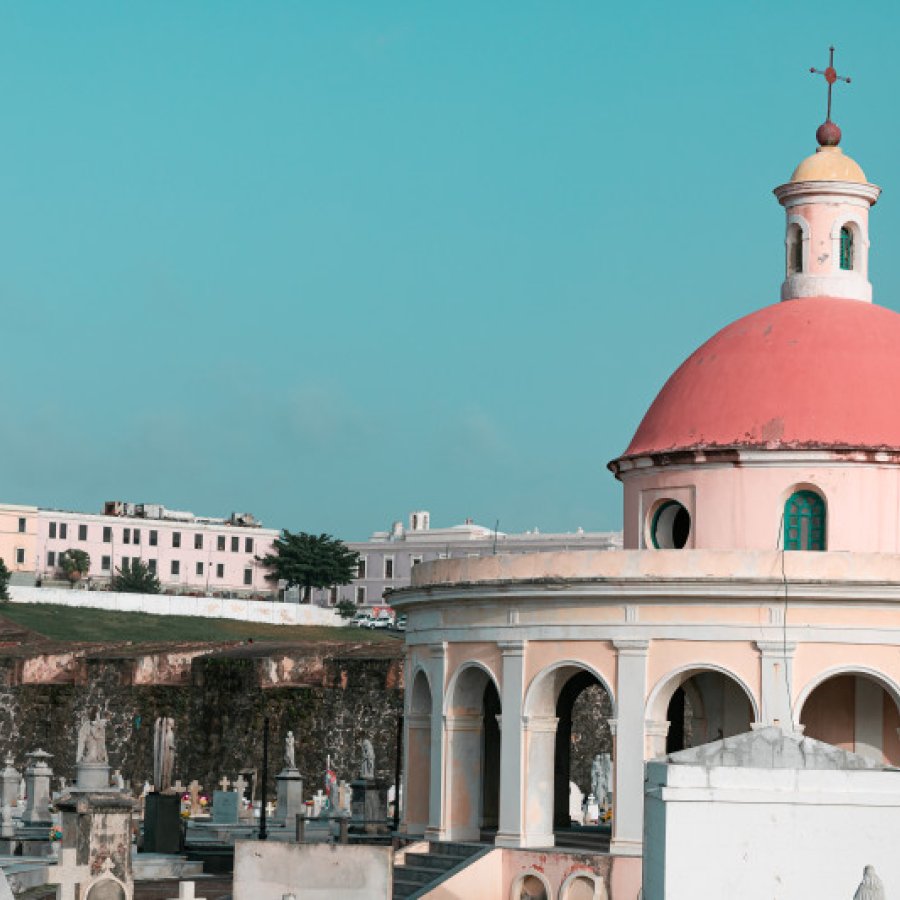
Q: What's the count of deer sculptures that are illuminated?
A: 0